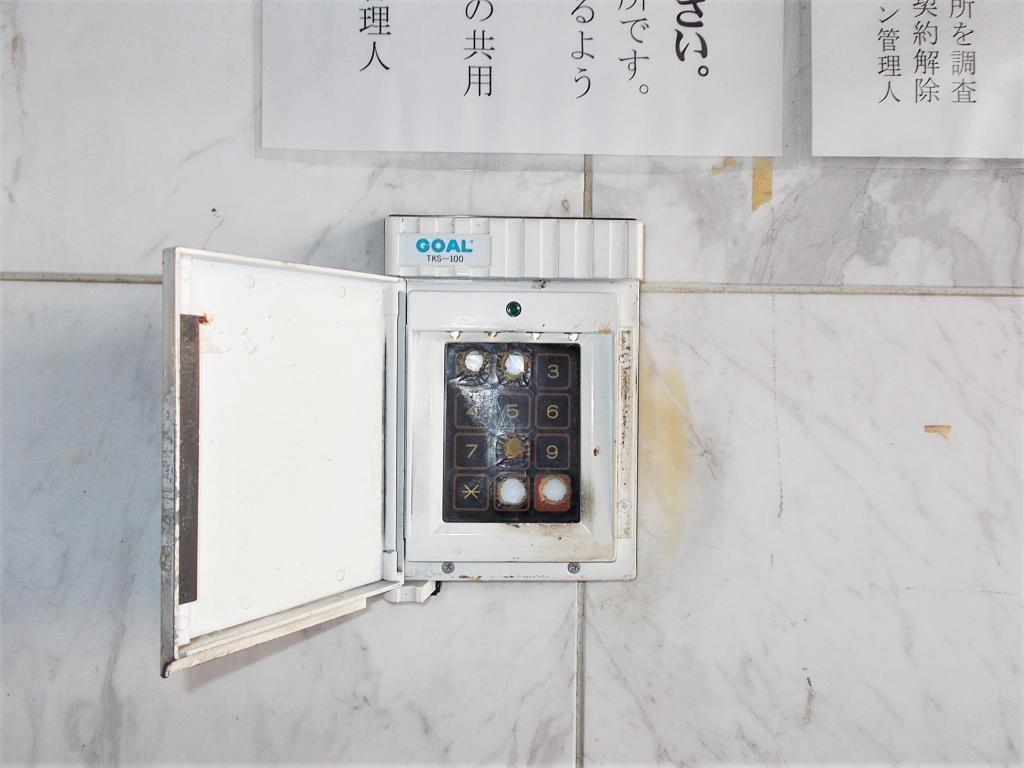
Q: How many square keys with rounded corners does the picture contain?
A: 12